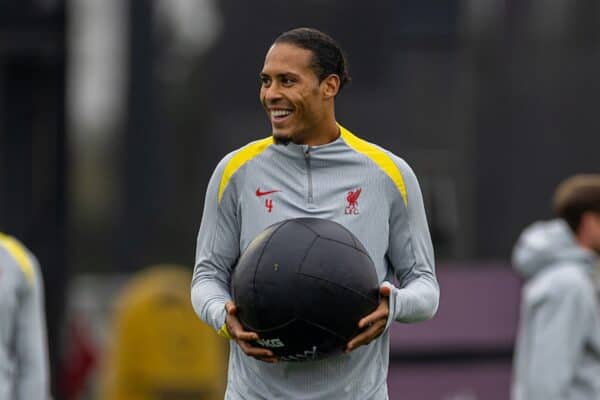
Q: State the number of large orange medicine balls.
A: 0